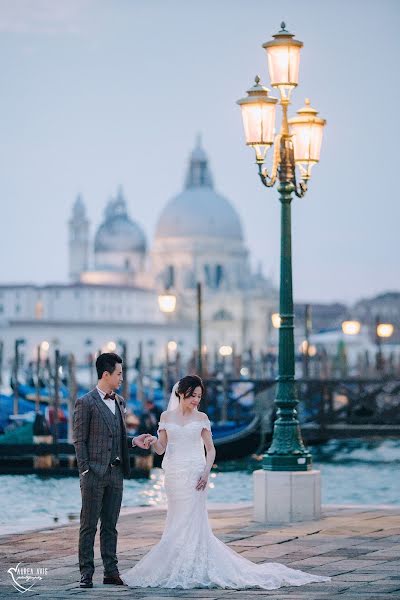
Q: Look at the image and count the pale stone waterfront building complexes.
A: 1